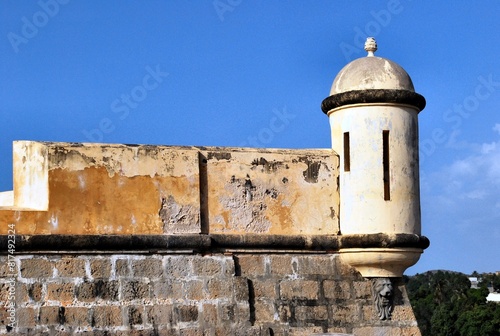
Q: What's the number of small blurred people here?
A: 0